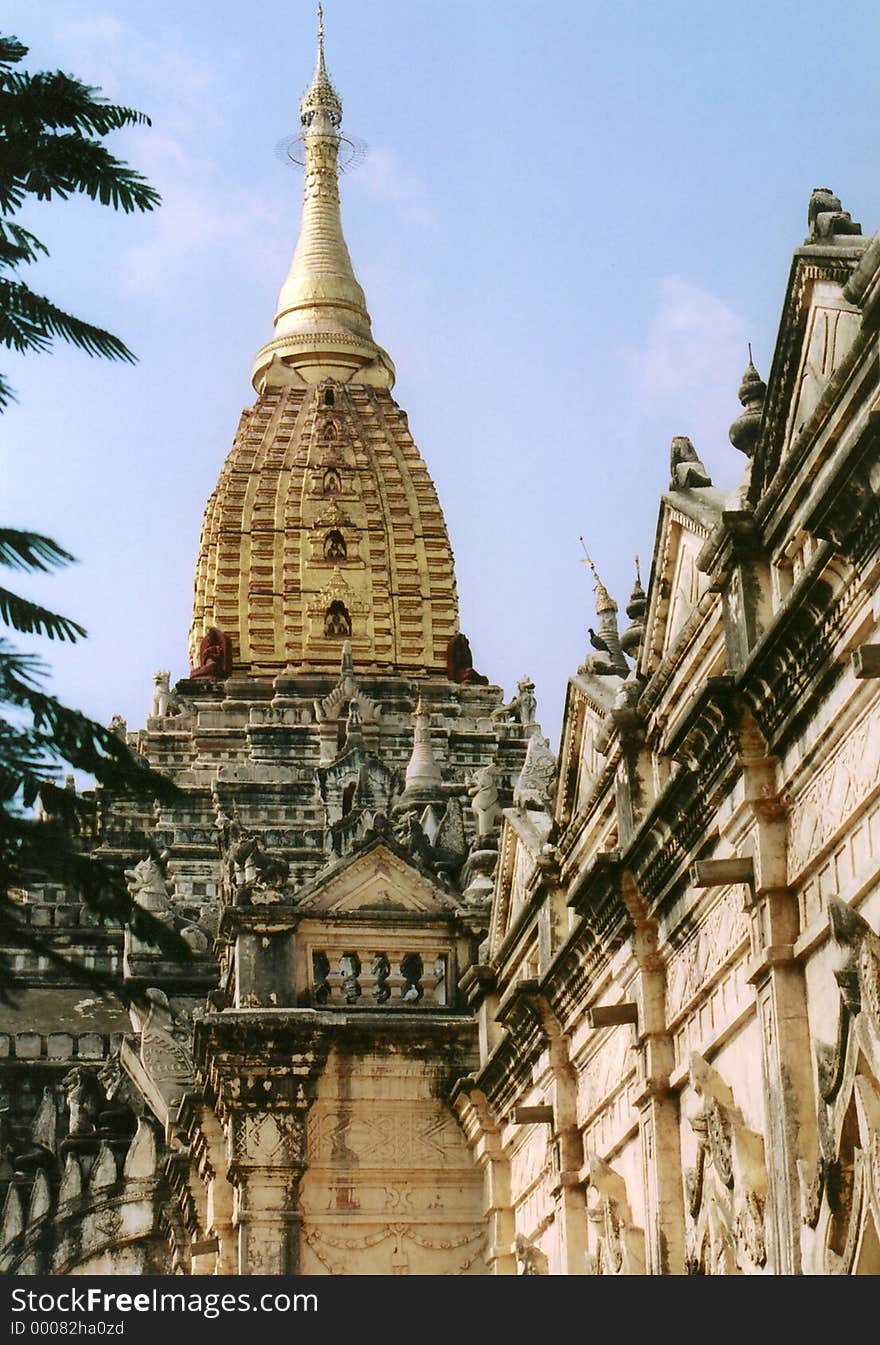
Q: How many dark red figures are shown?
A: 2